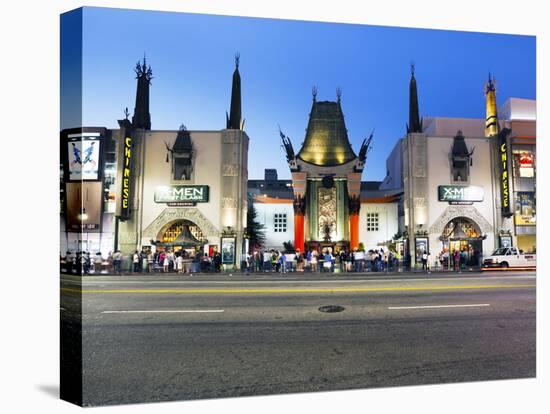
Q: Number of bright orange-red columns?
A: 2